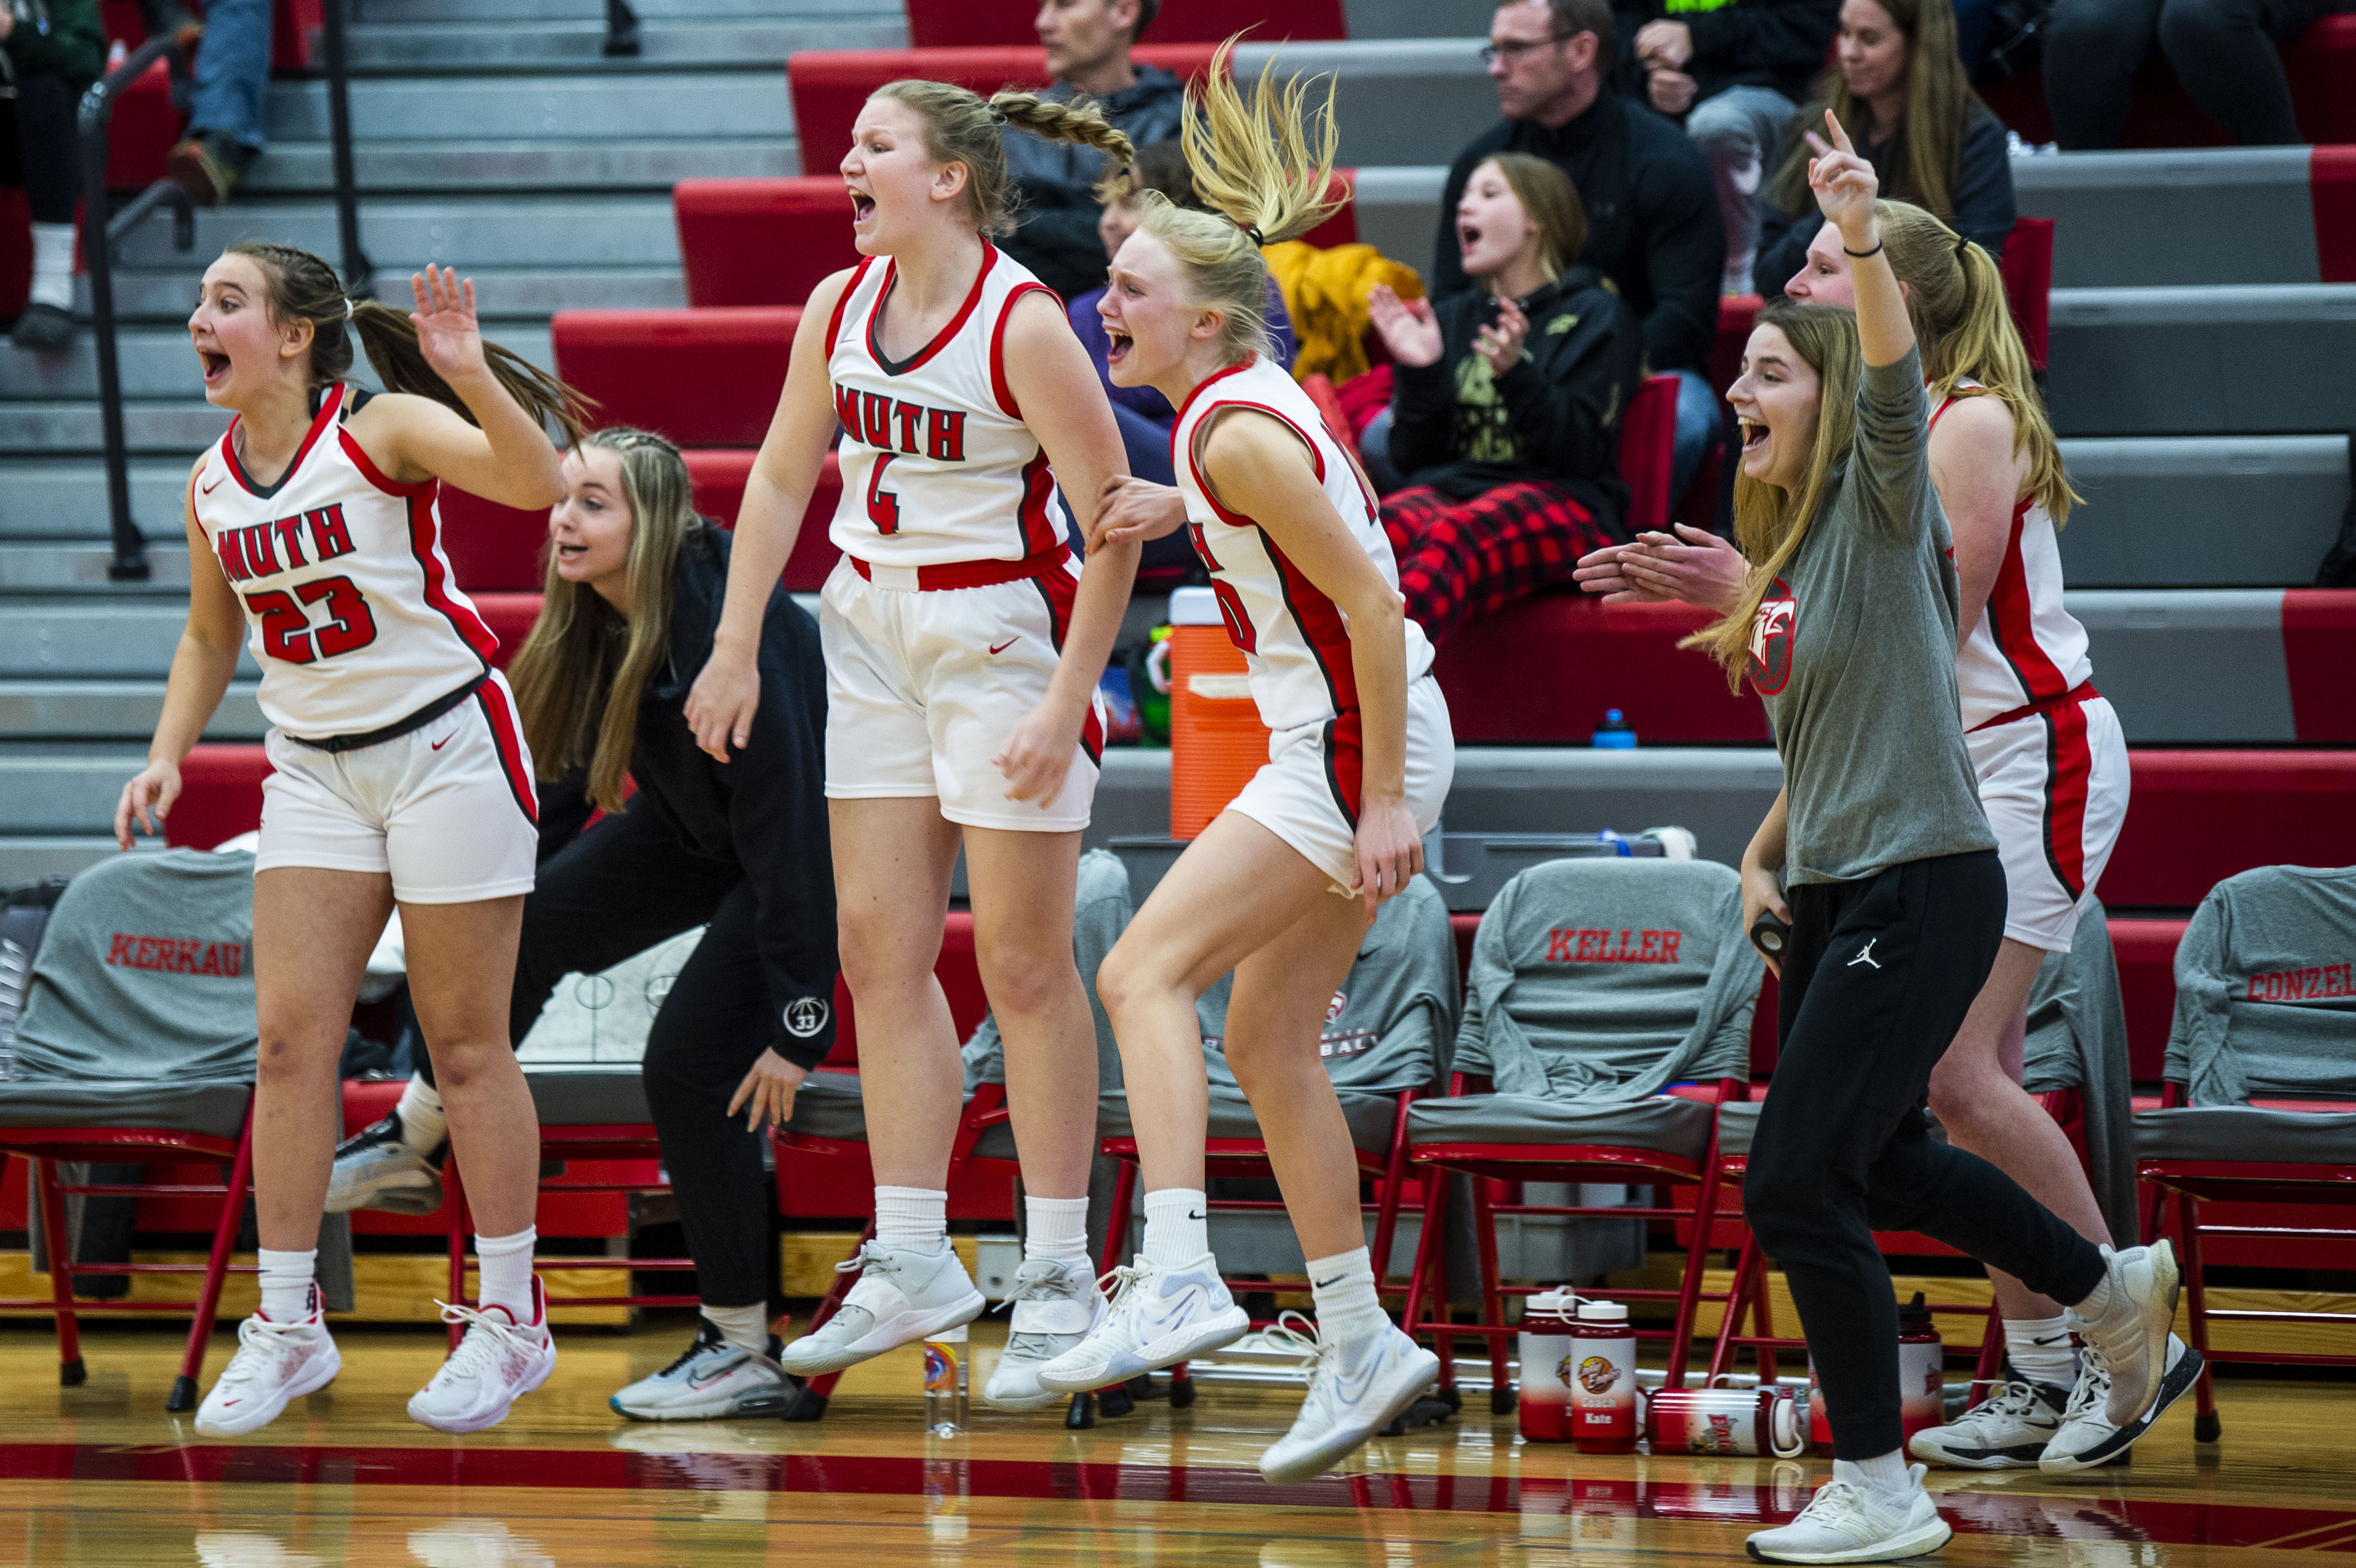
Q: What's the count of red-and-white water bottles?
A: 5